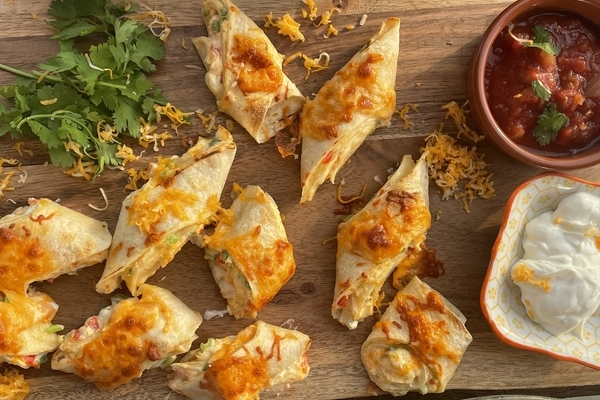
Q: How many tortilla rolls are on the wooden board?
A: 10